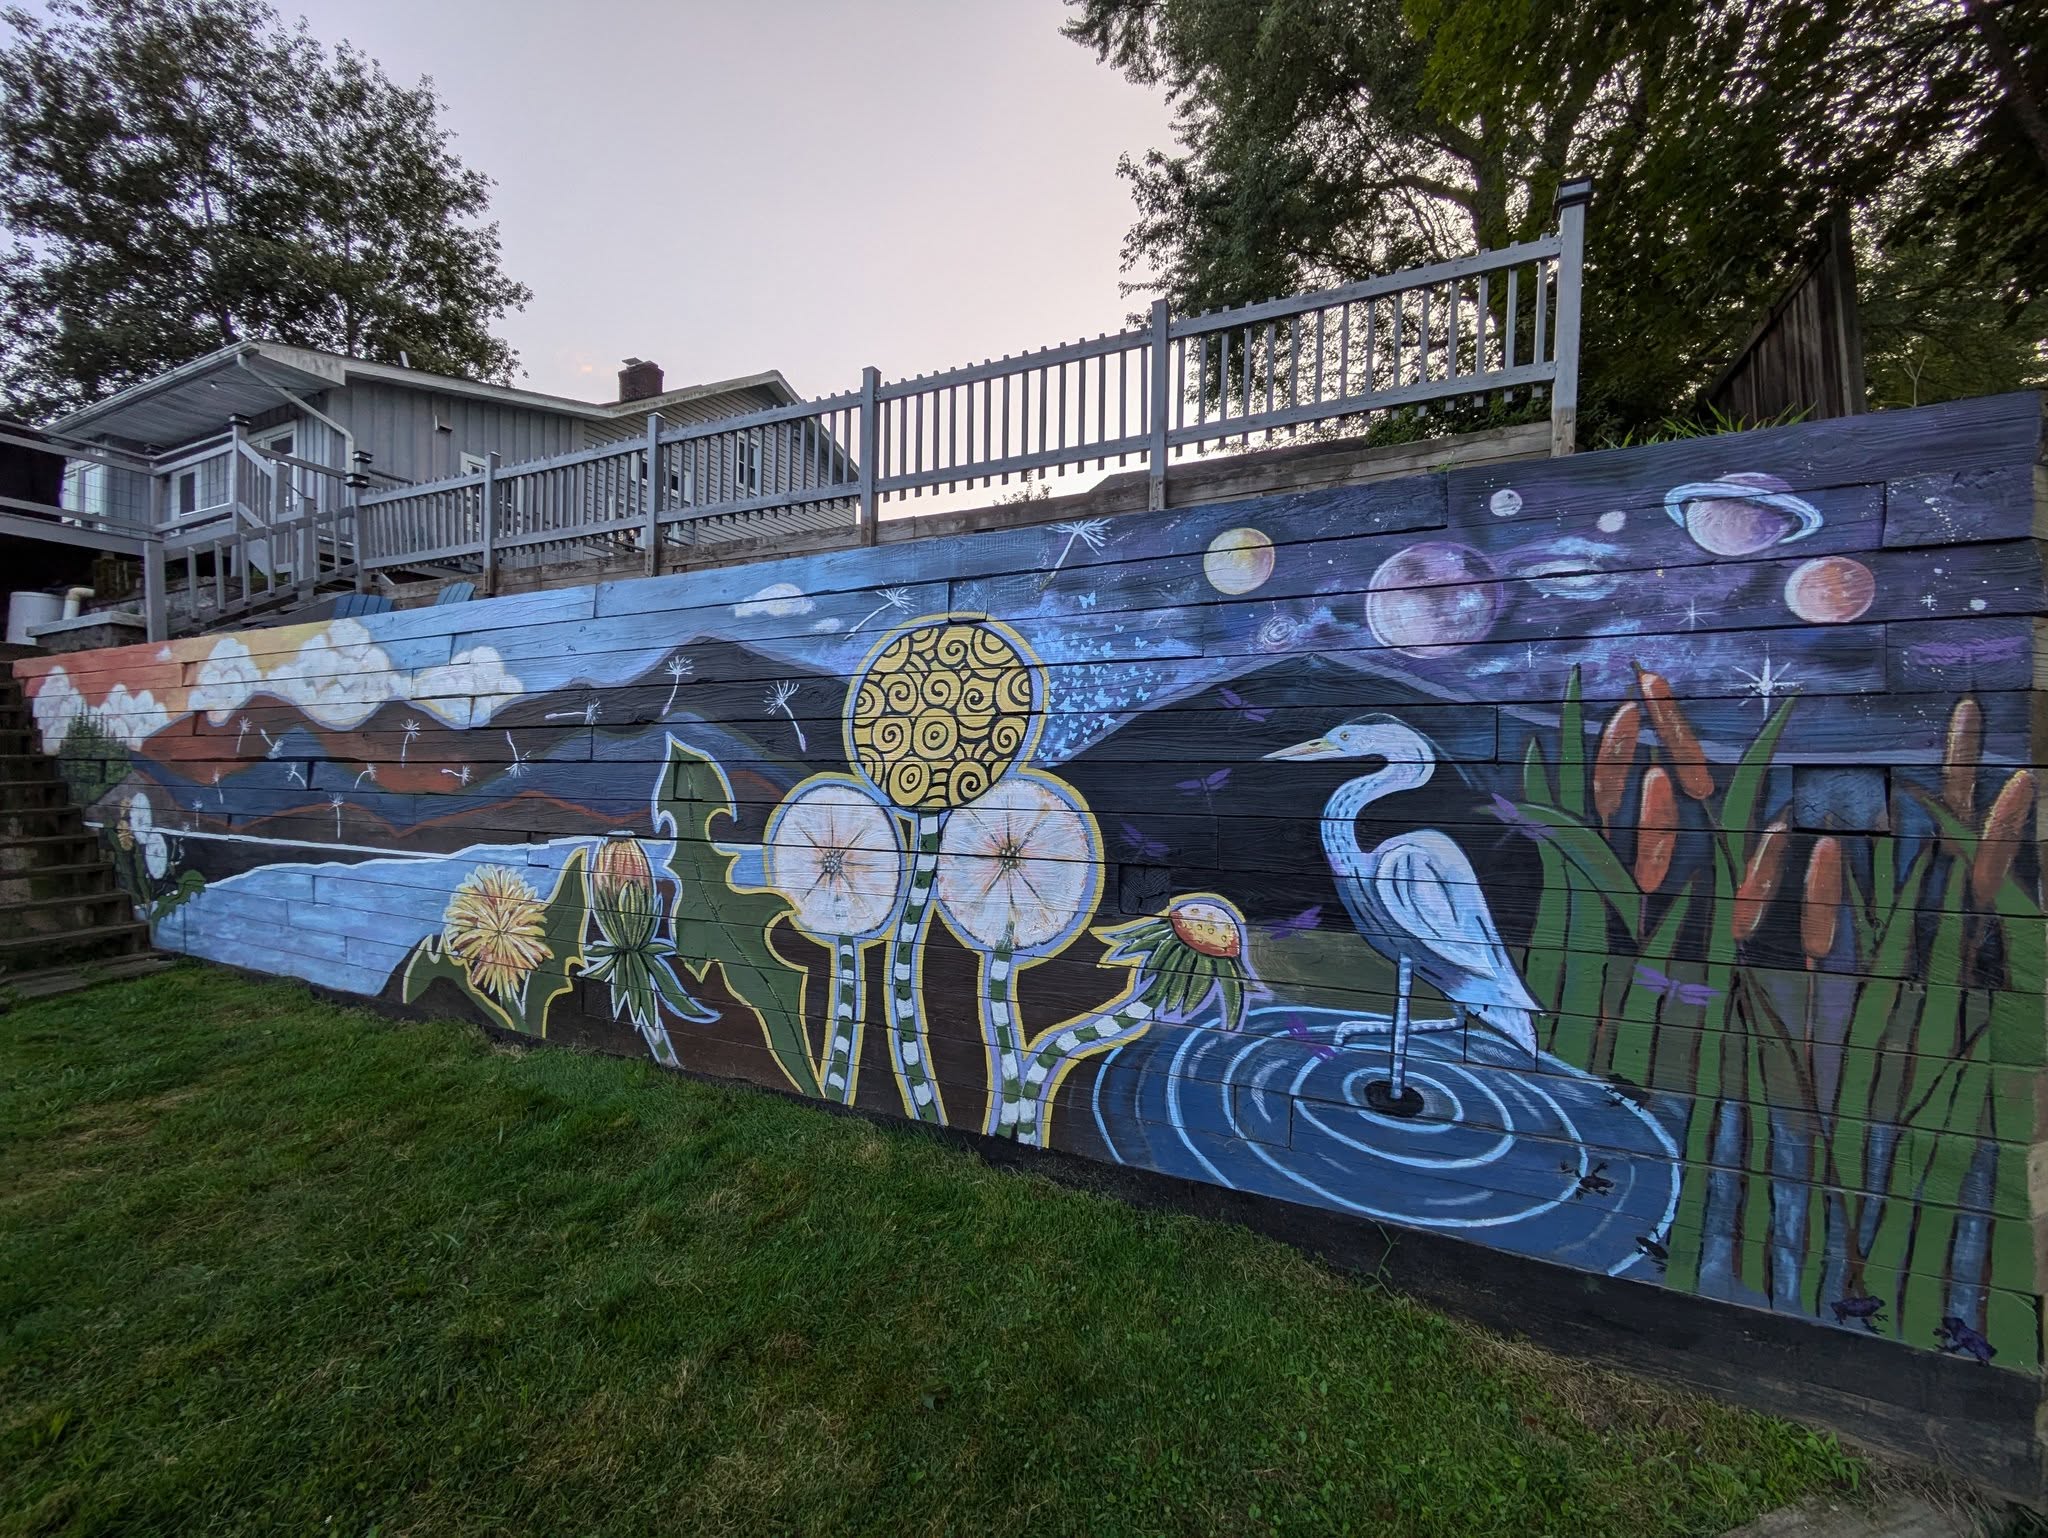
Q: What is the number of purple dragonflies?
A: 8